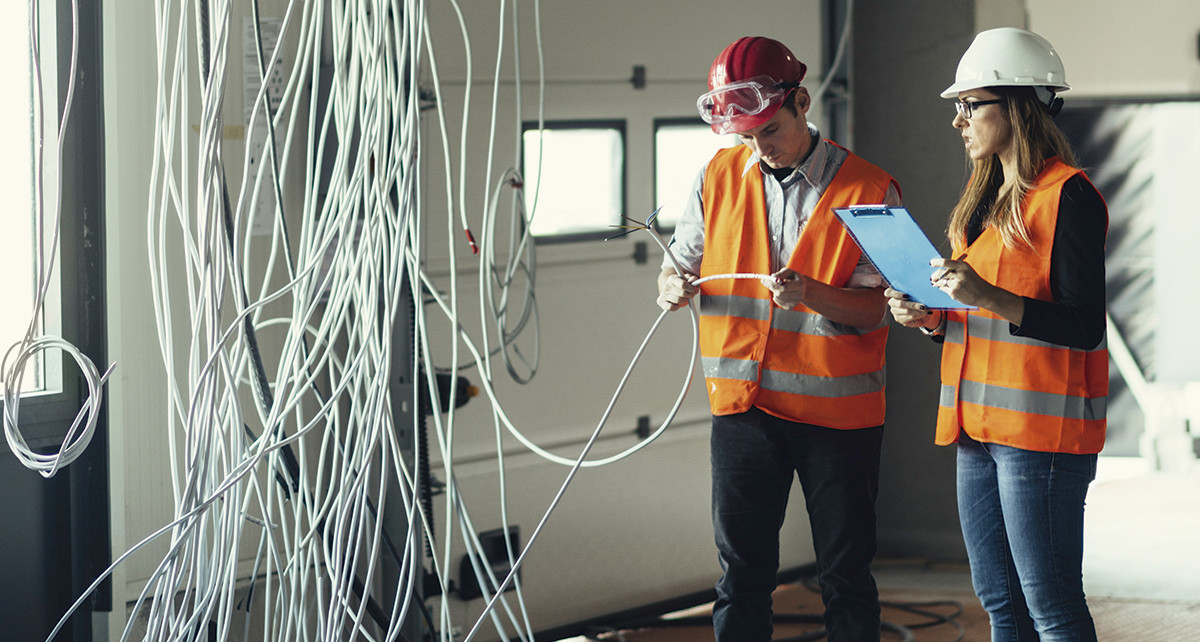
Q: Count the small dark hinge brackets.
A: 3